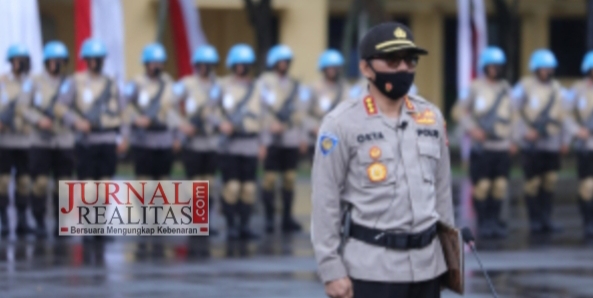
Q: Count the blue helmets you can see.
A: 11